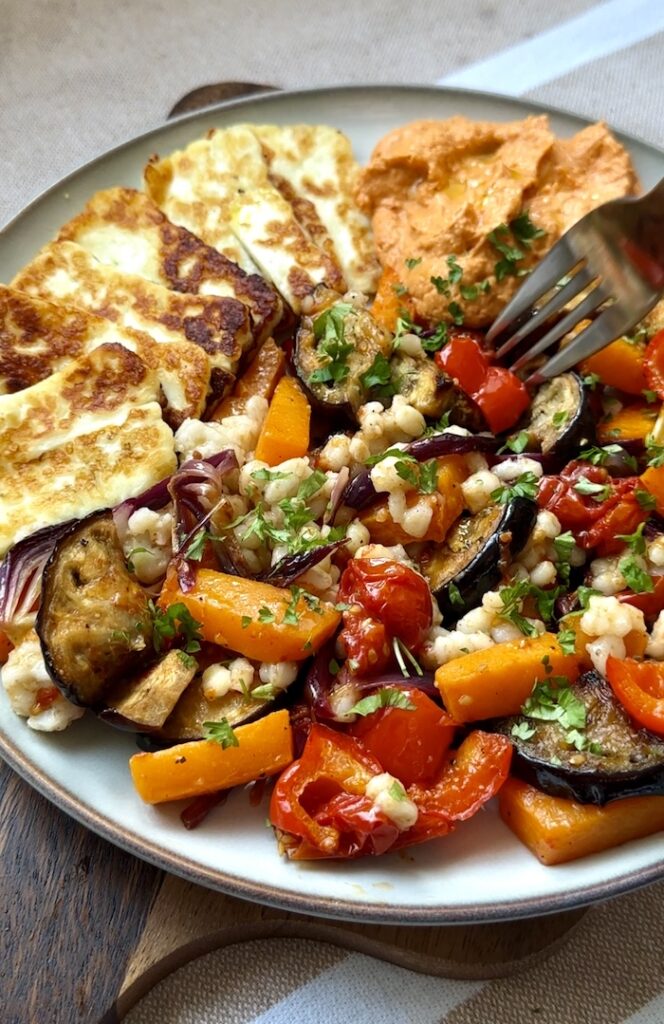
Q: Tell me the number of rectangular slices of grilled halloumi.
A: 6